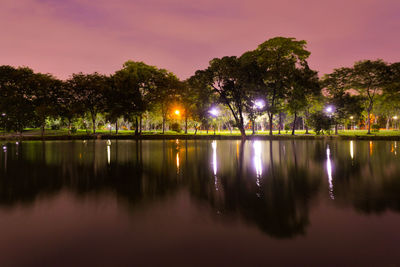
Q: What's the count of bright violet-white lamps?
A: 3